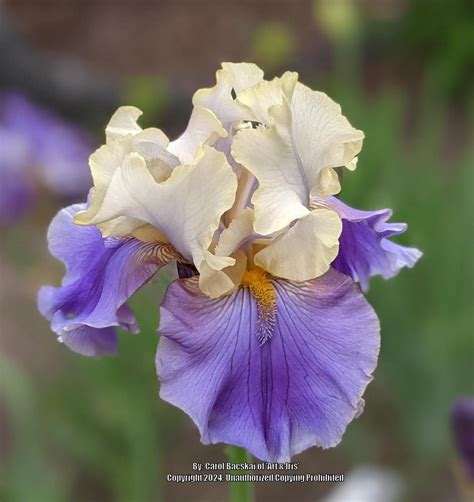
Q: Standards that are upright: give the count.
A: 3